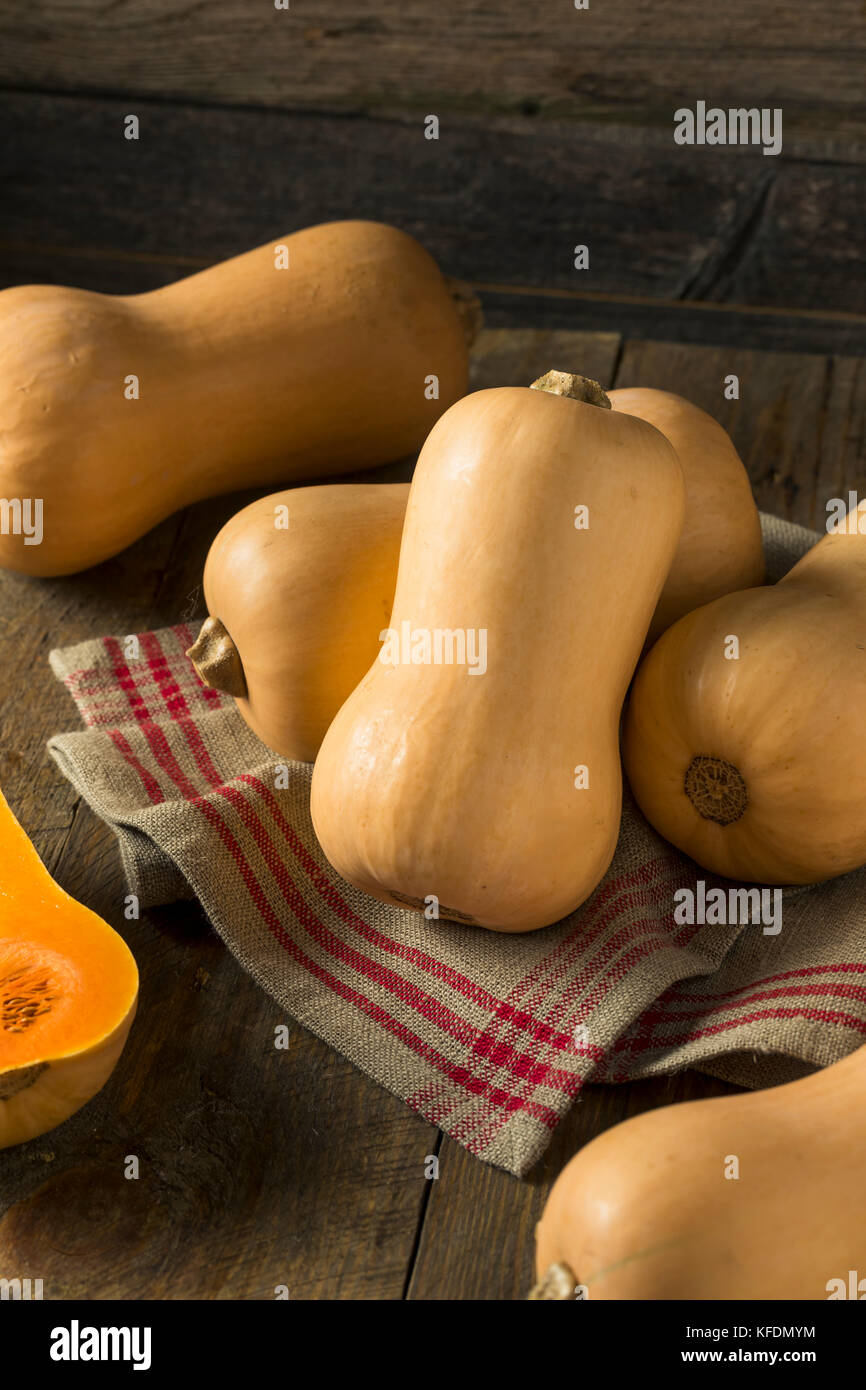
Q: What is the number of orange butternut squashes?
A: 6